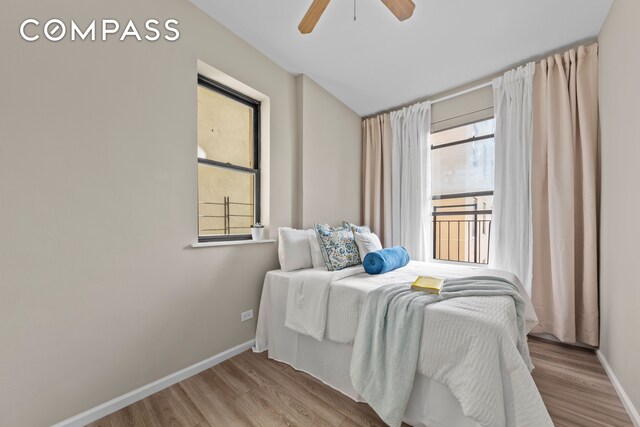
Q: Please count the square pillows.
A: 5